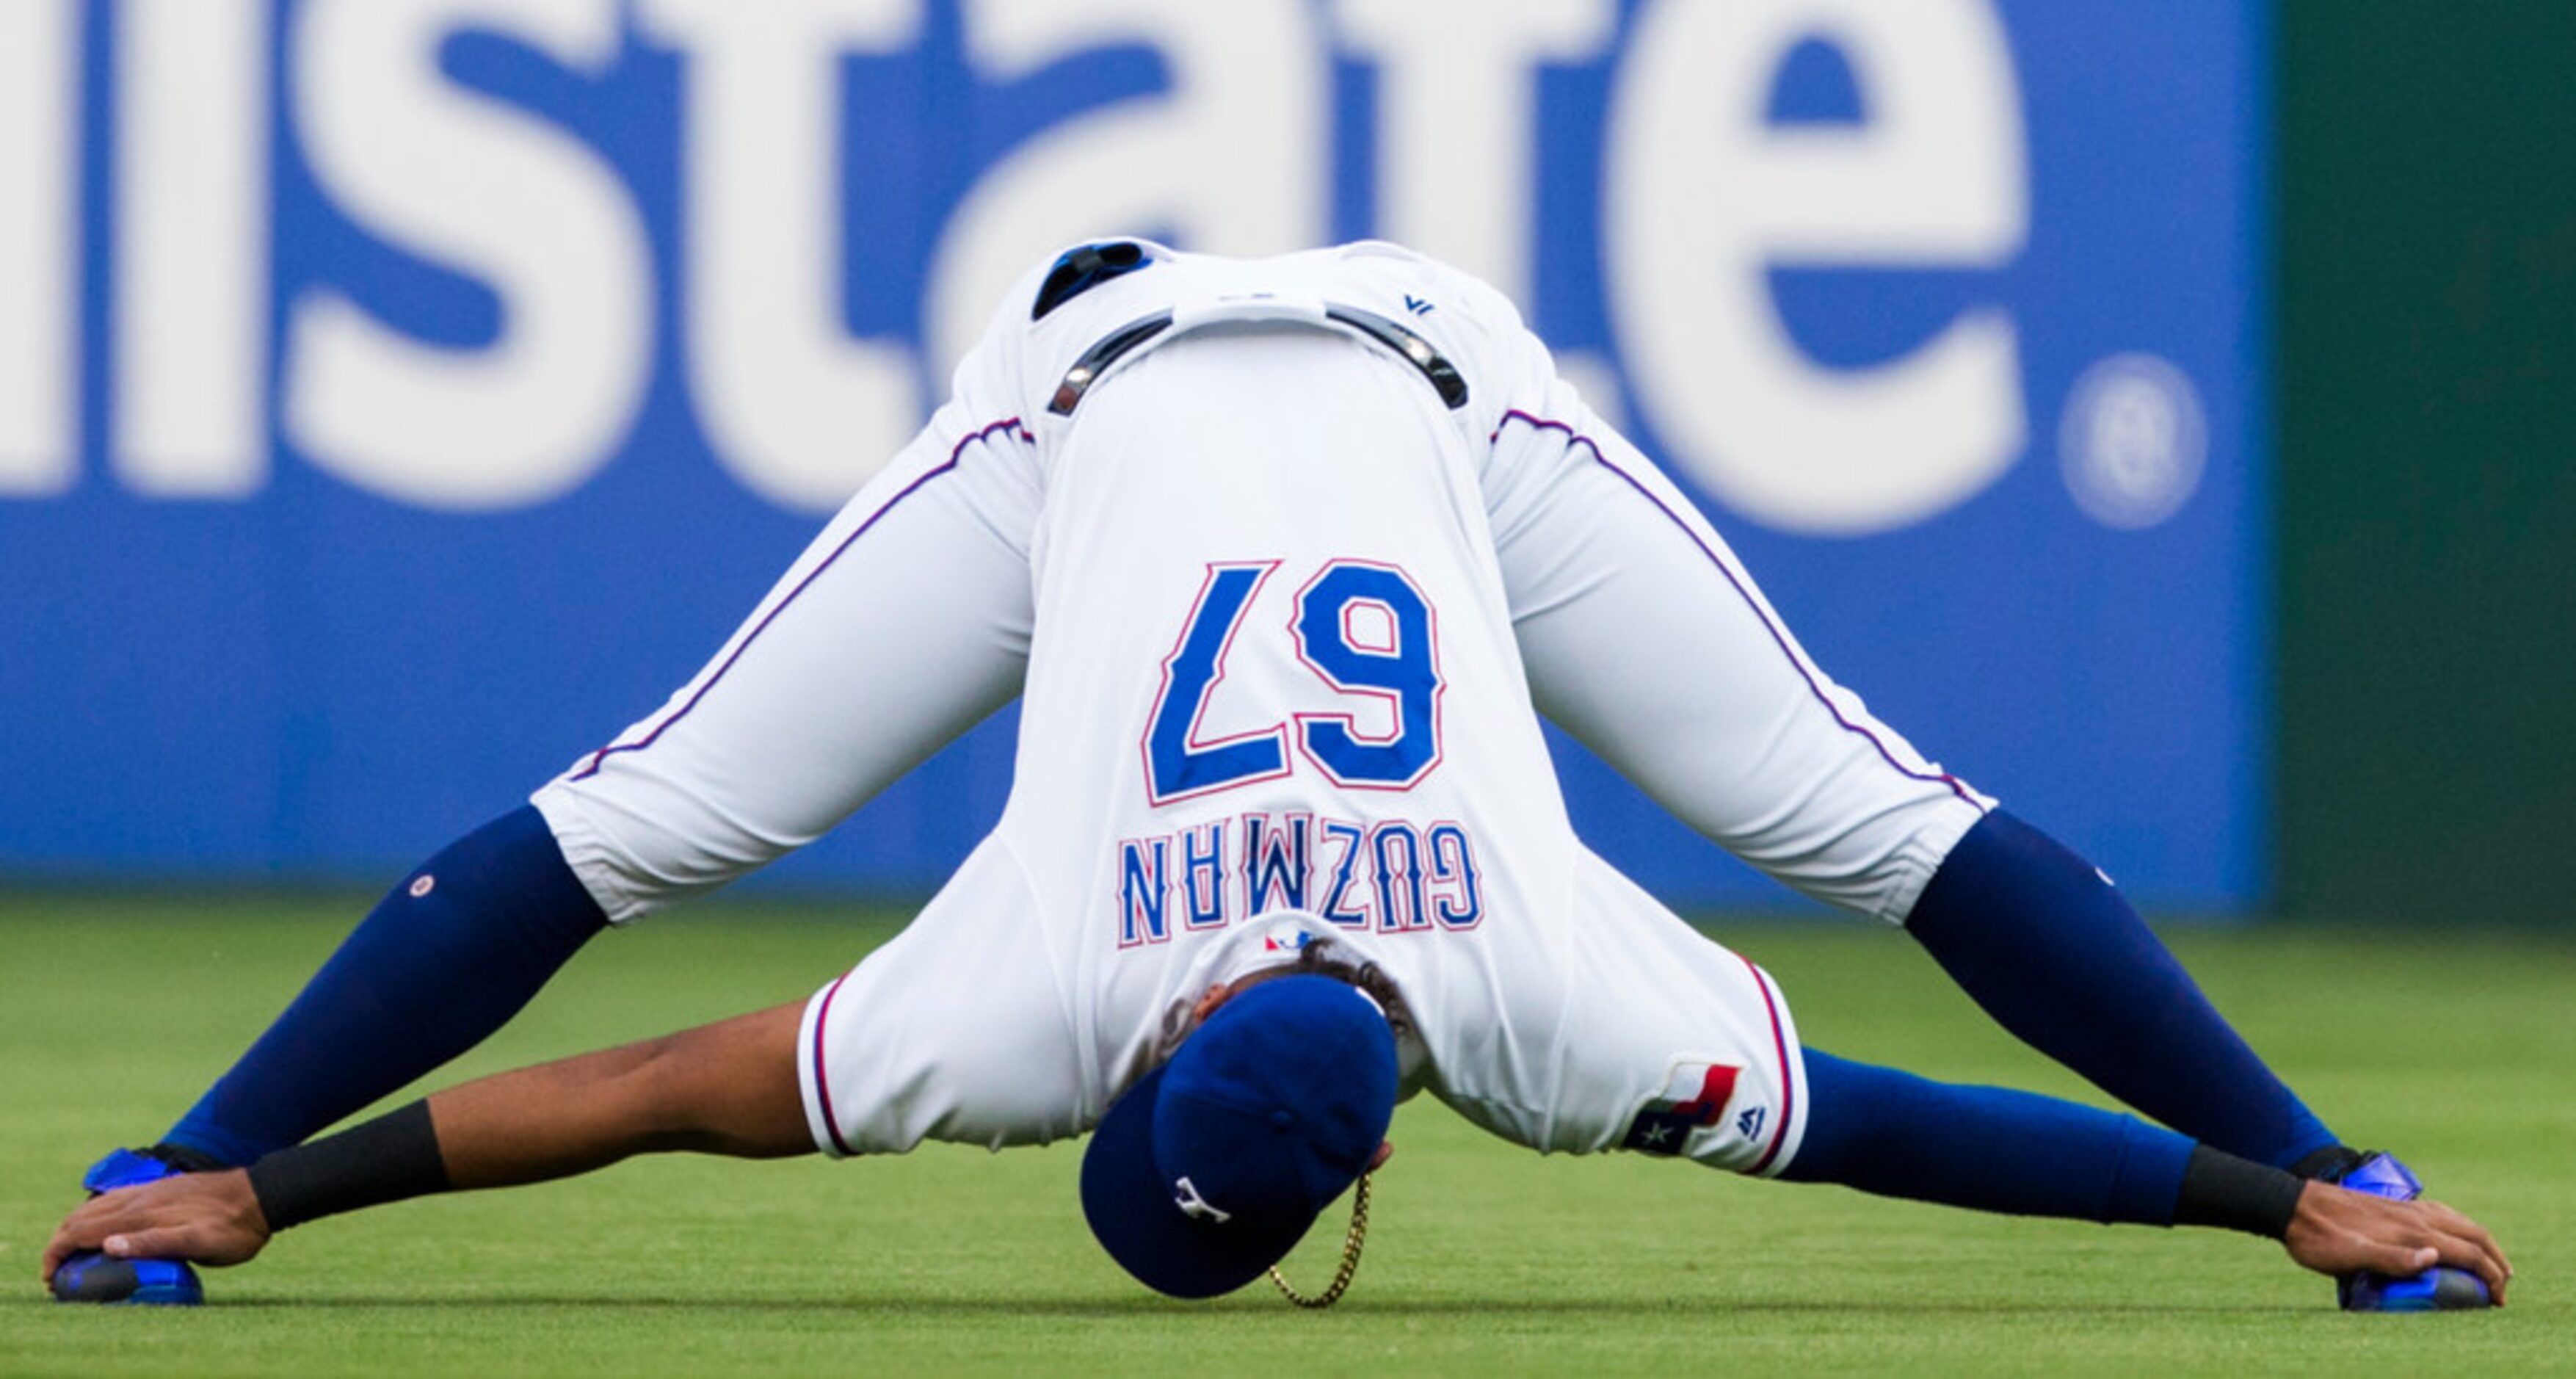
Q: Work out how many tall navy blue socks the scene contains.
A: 2